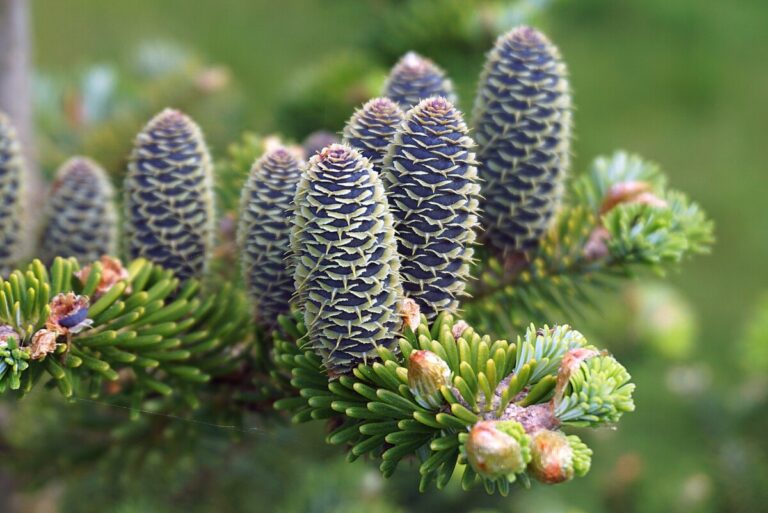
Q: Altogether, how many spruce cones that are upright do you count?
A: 9